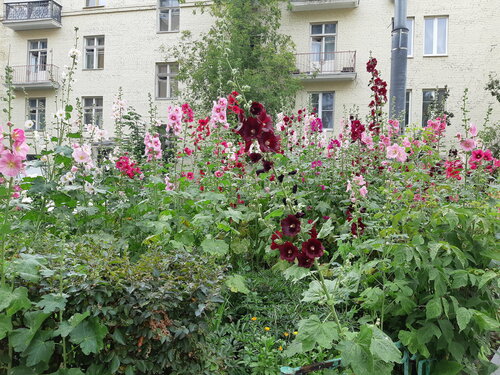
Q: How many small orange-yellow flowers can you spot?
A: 5